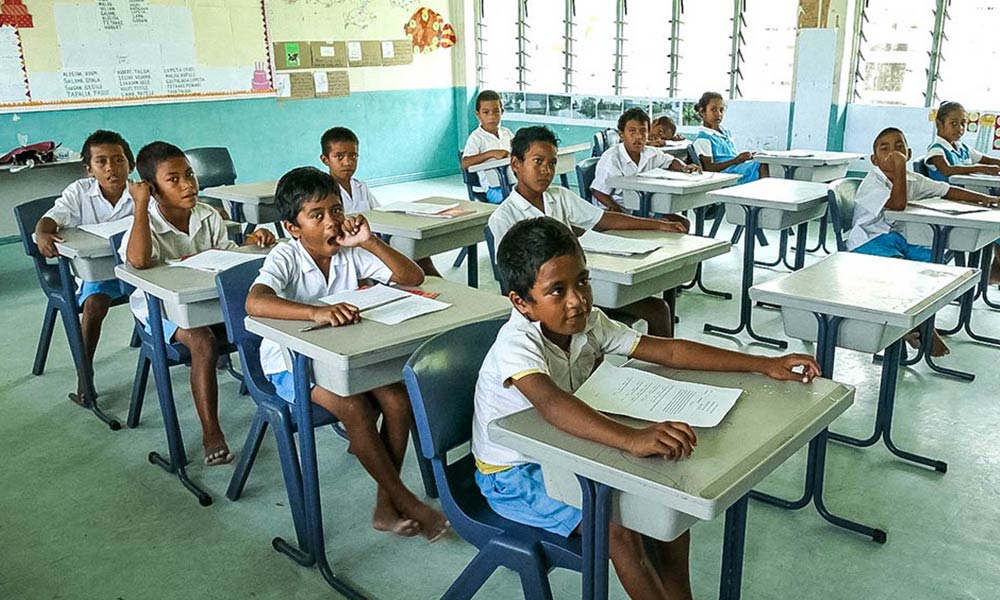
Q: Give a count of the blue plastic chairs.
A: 12